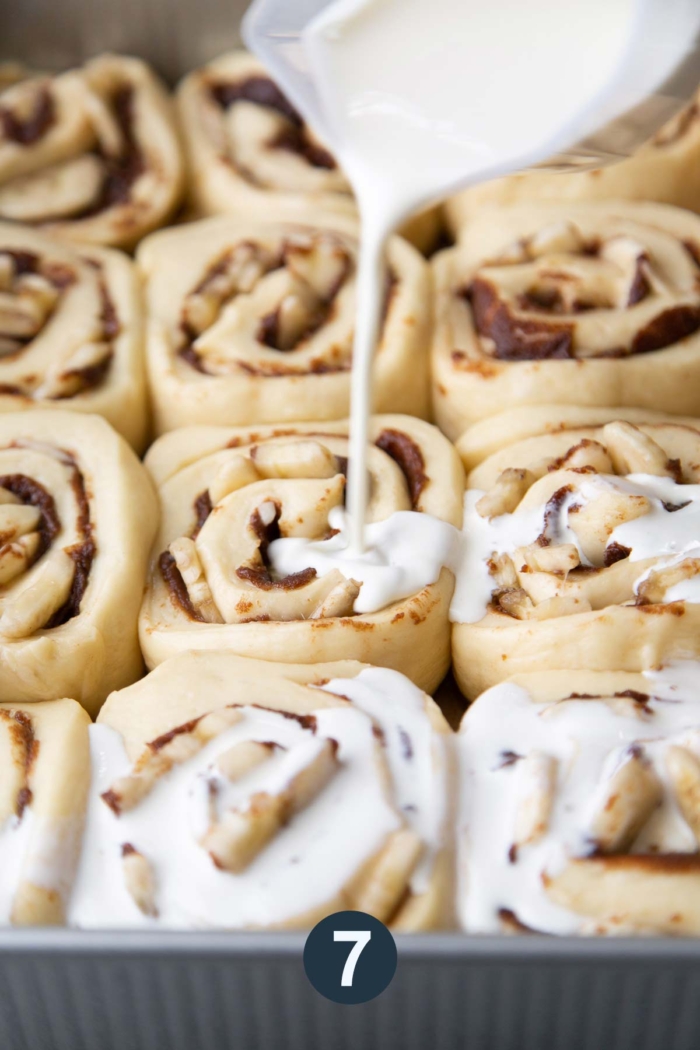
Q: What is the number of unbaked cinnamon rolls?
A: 12